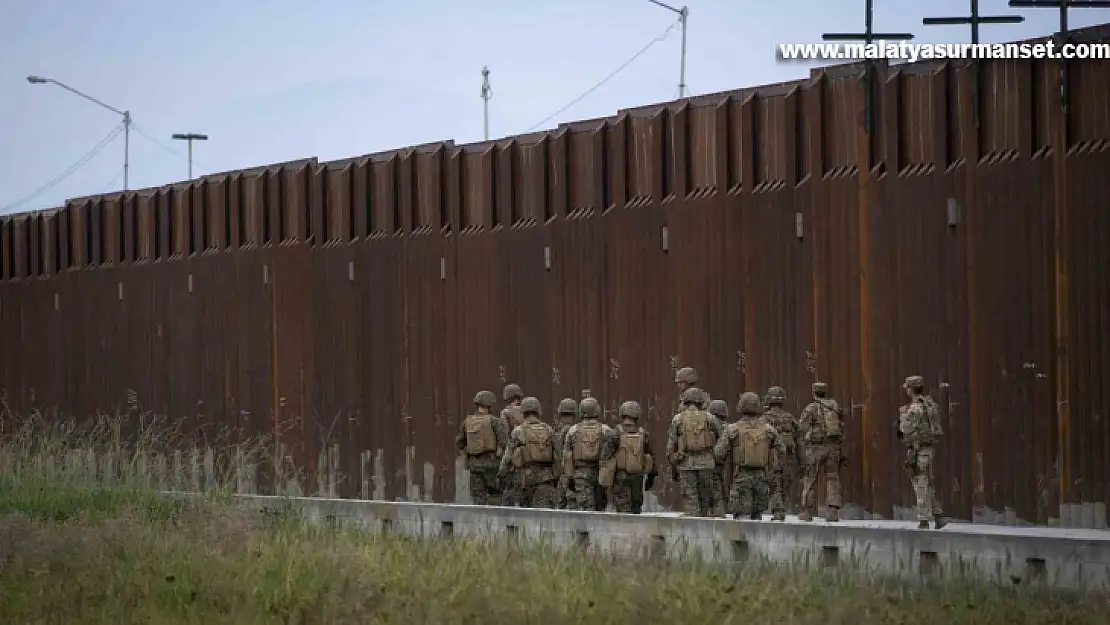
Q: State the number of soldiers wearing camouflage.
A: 13